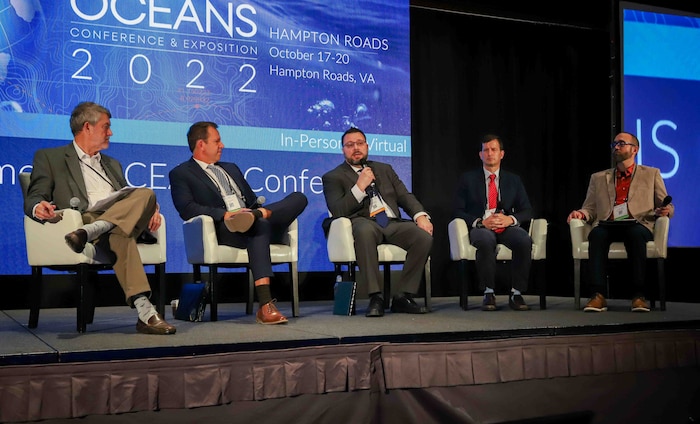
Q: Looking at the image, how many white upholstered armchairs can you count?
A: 5